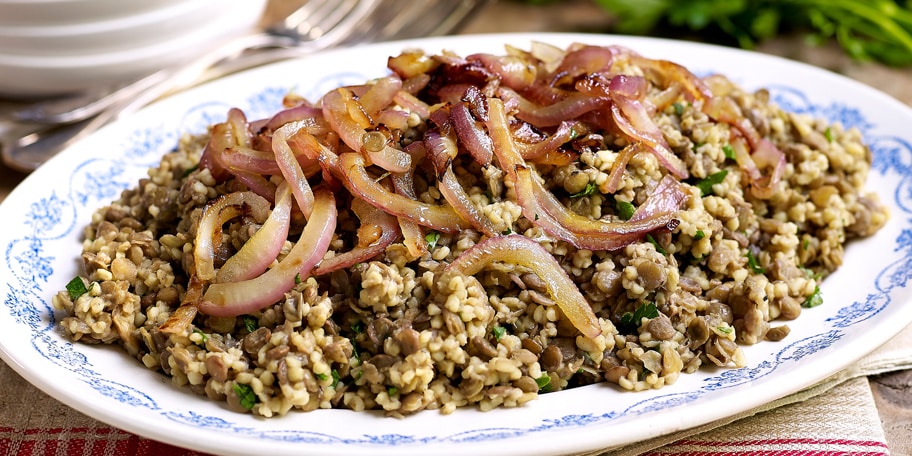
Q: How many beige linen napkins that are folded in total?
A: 1